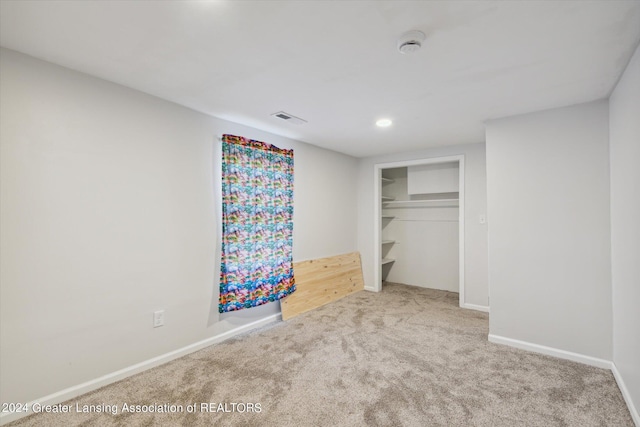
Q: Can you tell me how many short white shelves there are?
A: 5